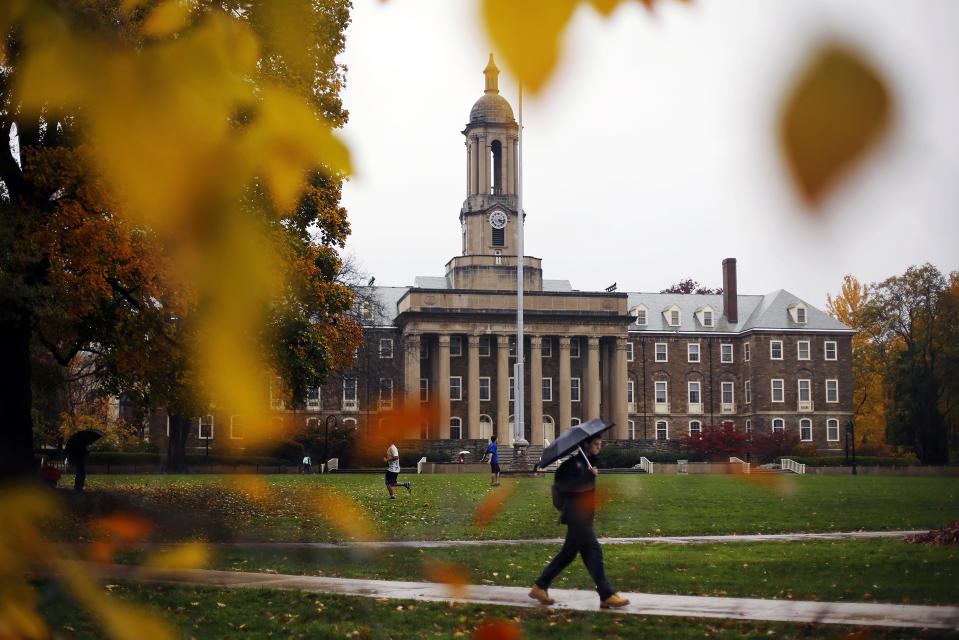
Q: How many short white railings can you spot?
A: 5